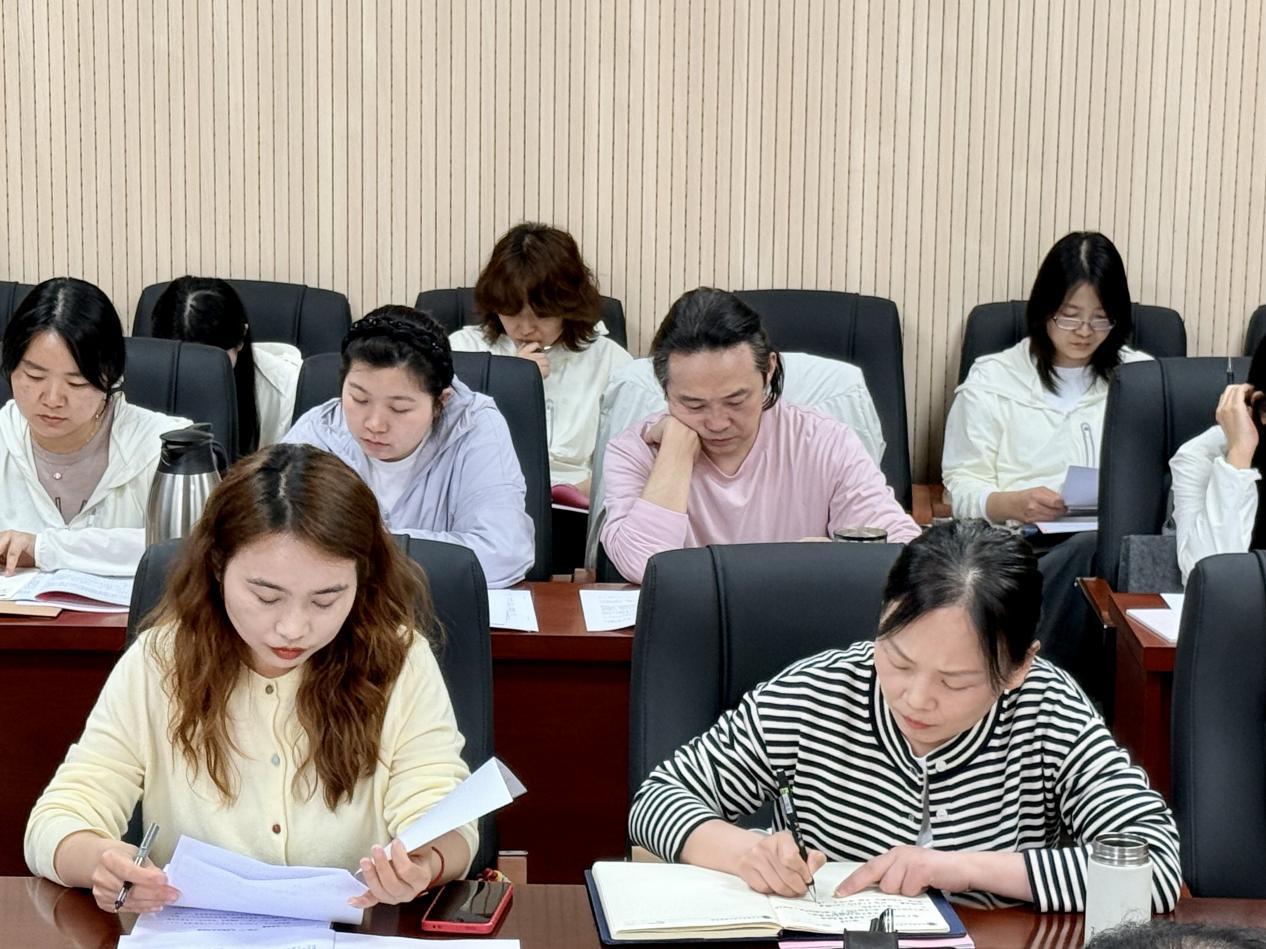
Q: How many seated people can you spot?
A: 9